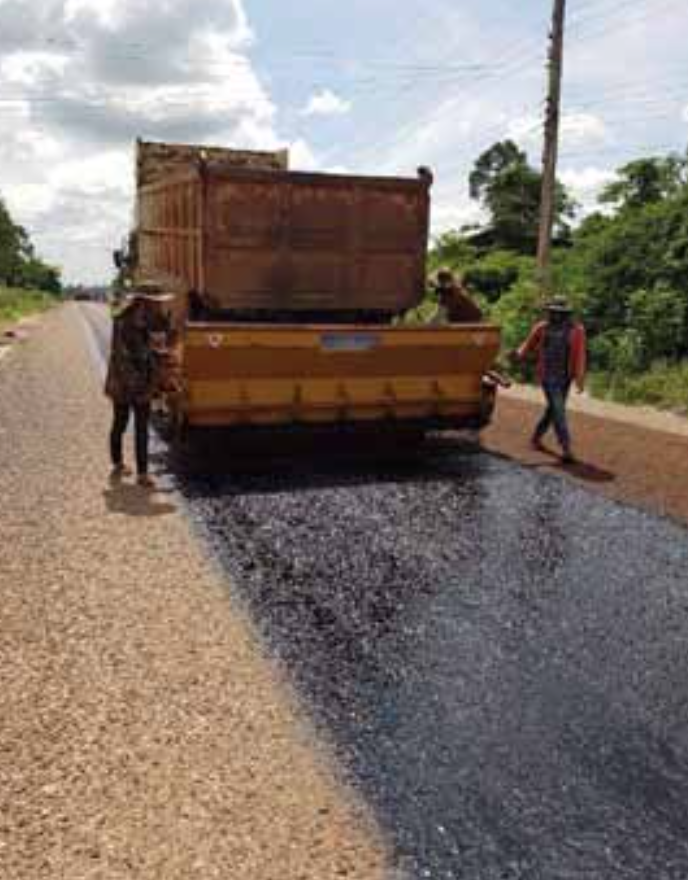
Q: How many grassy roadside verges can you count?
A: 2